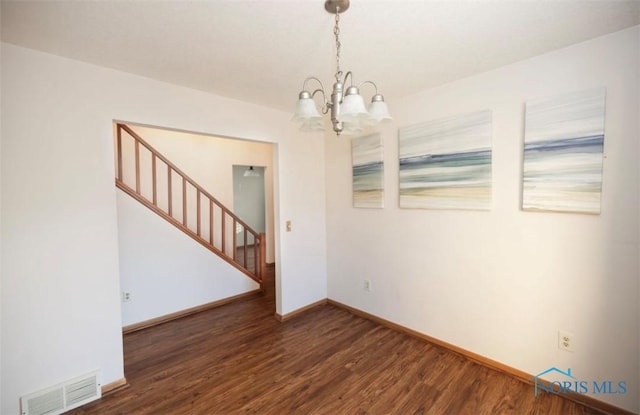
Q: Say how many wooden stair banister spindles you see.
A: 11